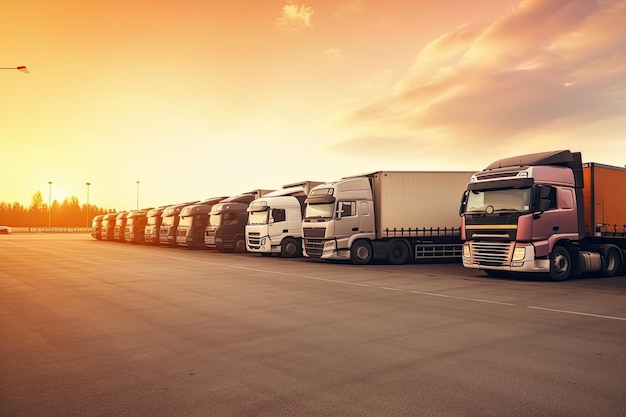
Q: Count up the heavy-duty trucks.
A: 11